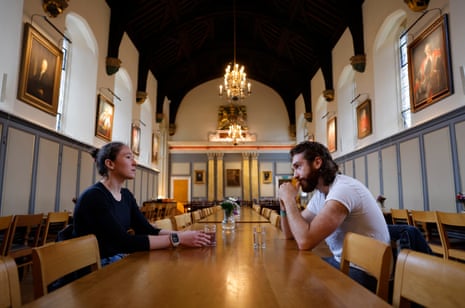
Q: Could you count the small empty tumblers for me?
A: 1